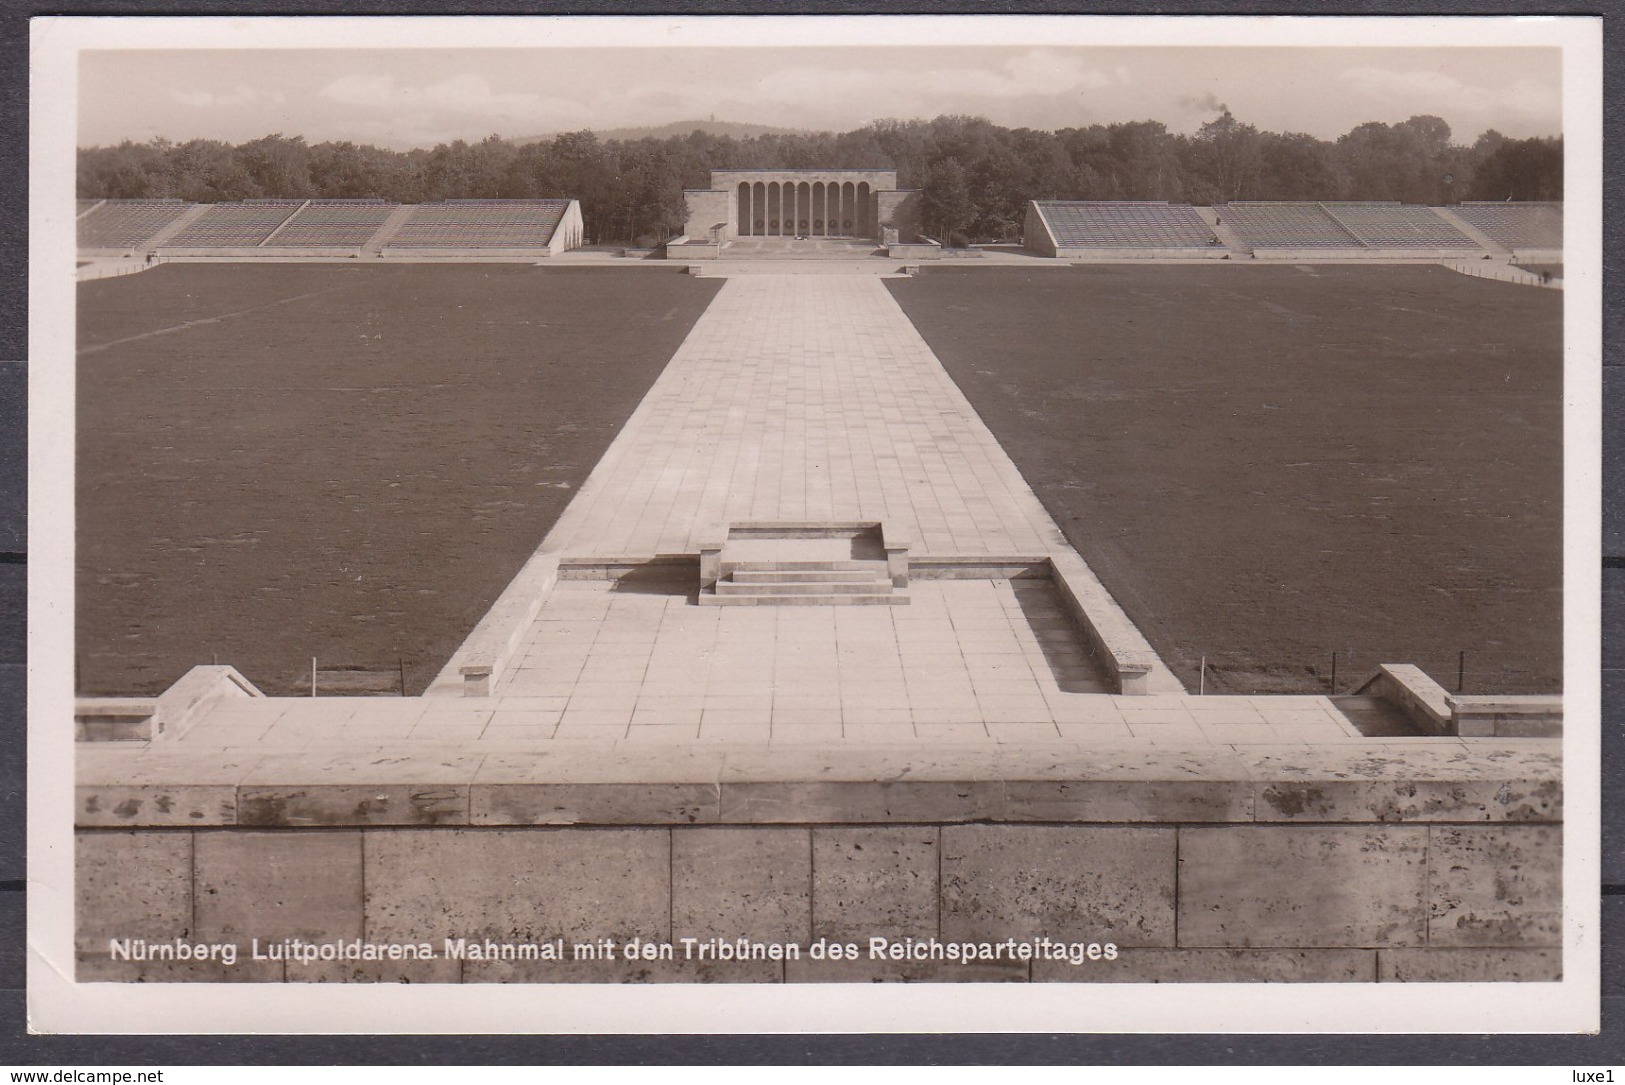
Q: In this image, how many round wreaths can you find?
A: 7